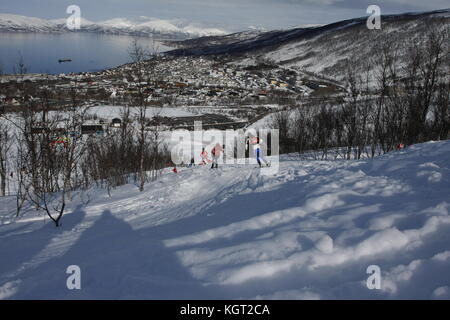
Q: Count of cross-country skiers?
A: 3